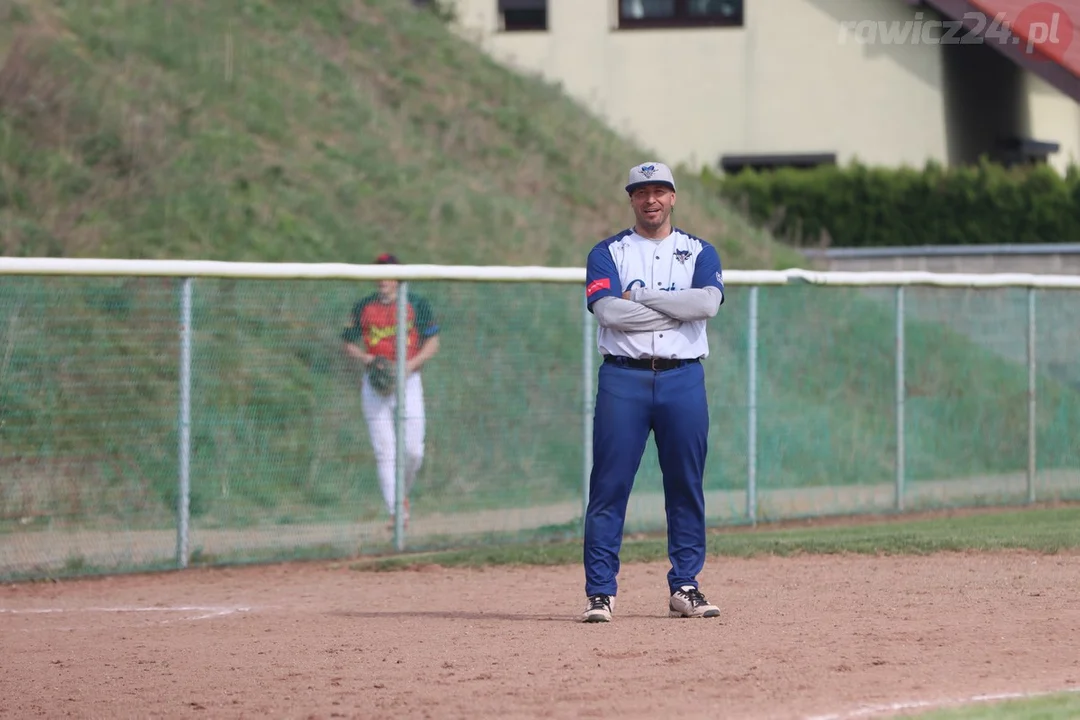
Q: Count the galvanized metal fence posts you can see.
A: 6